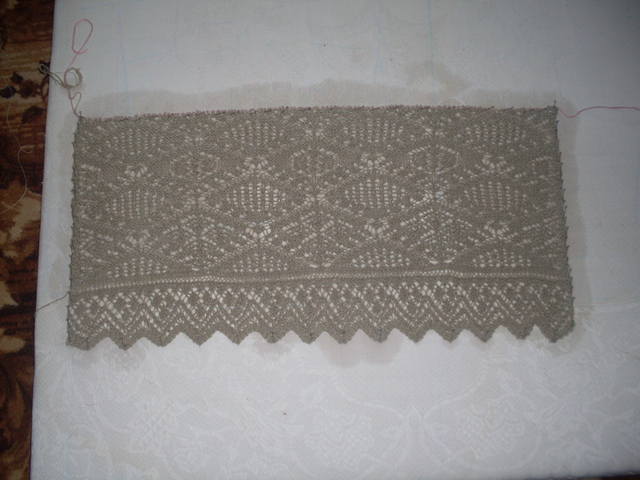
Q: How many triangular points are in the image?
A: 14